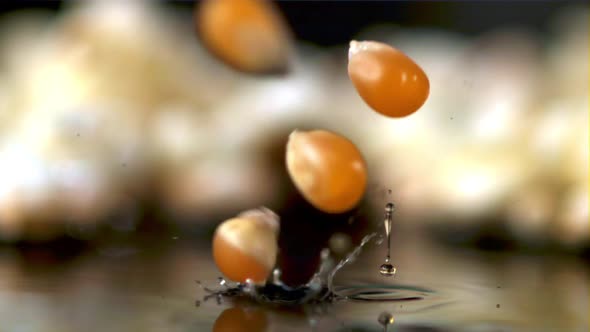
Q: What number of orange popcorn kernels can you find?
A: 4